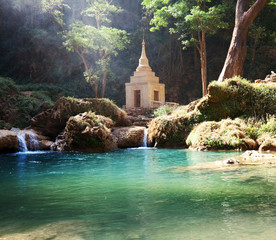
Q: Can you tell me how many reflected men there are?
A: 0